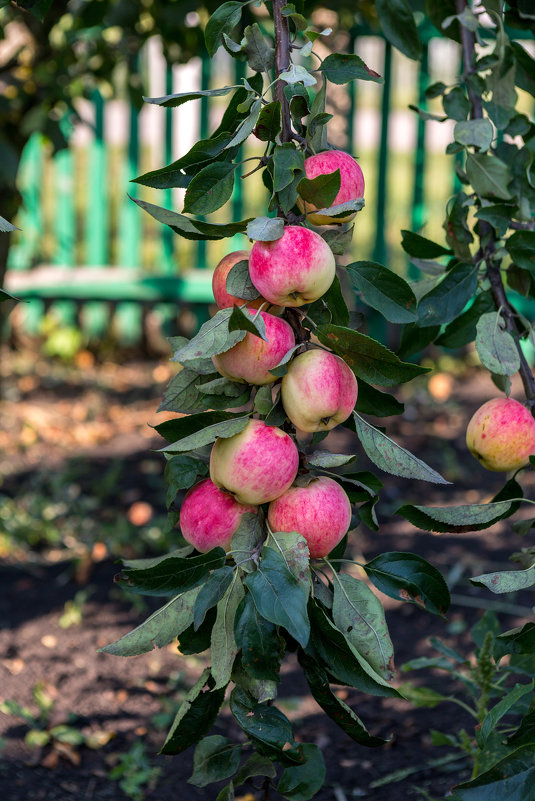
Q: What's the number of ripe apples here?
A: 9